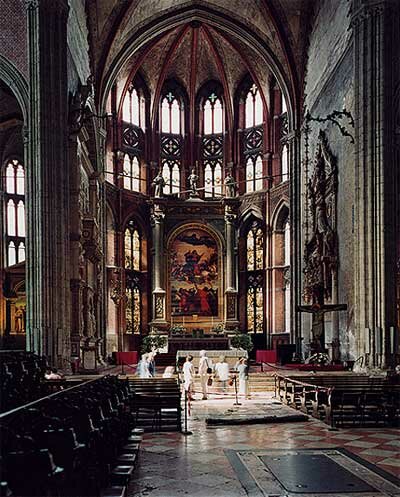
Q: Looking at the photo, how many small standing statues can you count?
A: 3